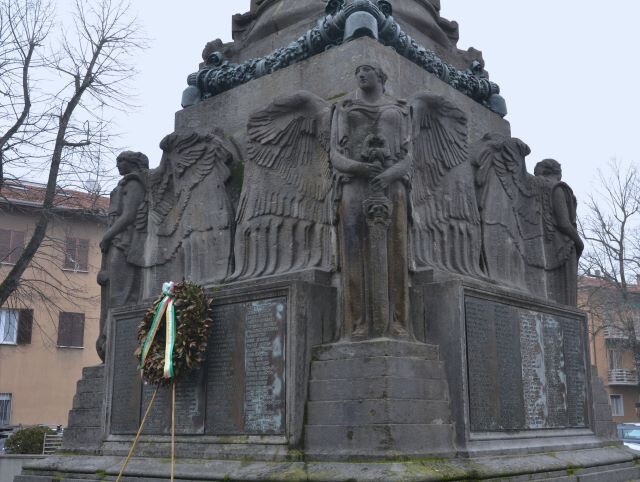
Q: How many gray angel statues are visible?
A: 3